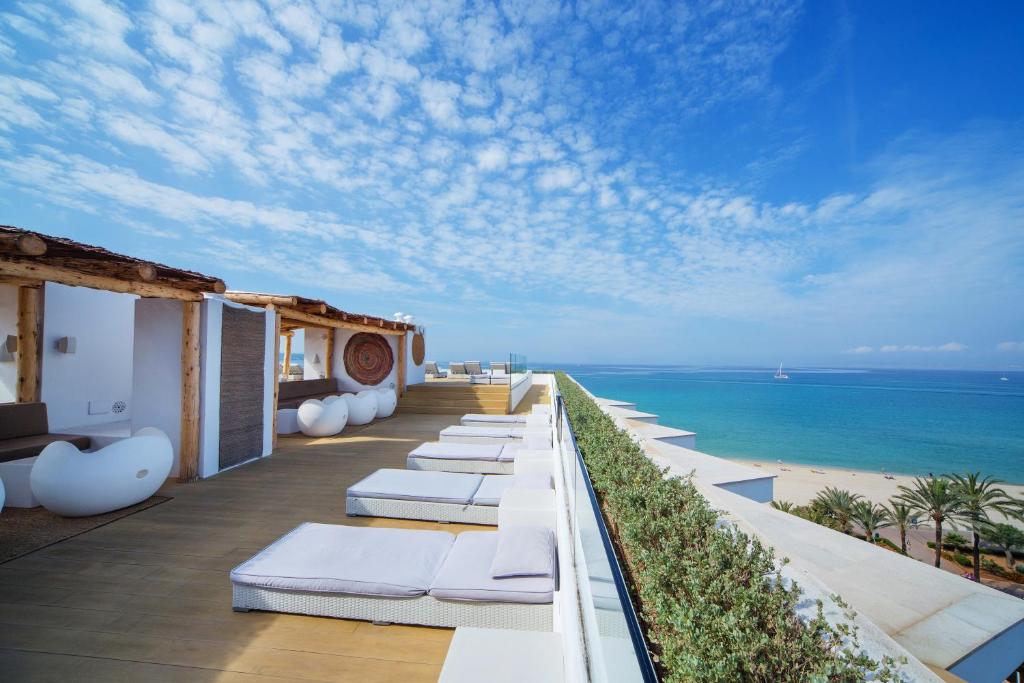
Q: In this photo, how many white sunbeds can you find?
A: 5